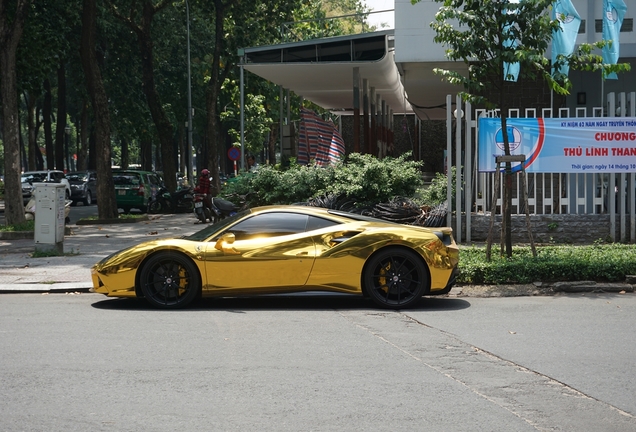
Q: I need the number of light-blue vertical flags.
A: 3